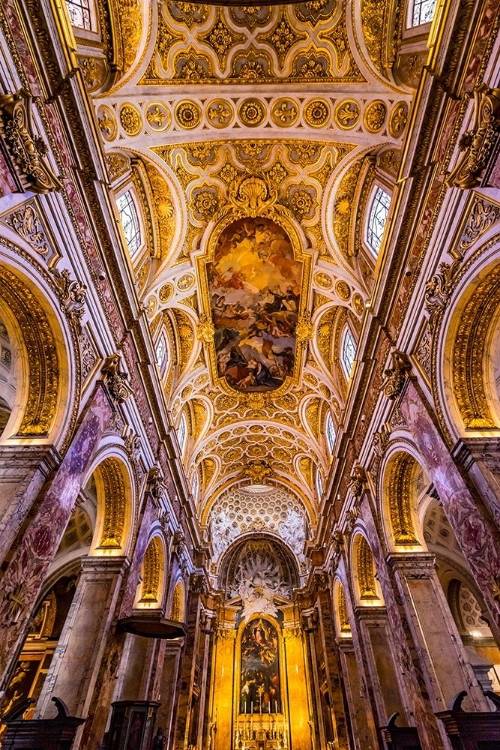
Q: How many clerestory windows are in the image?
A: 10